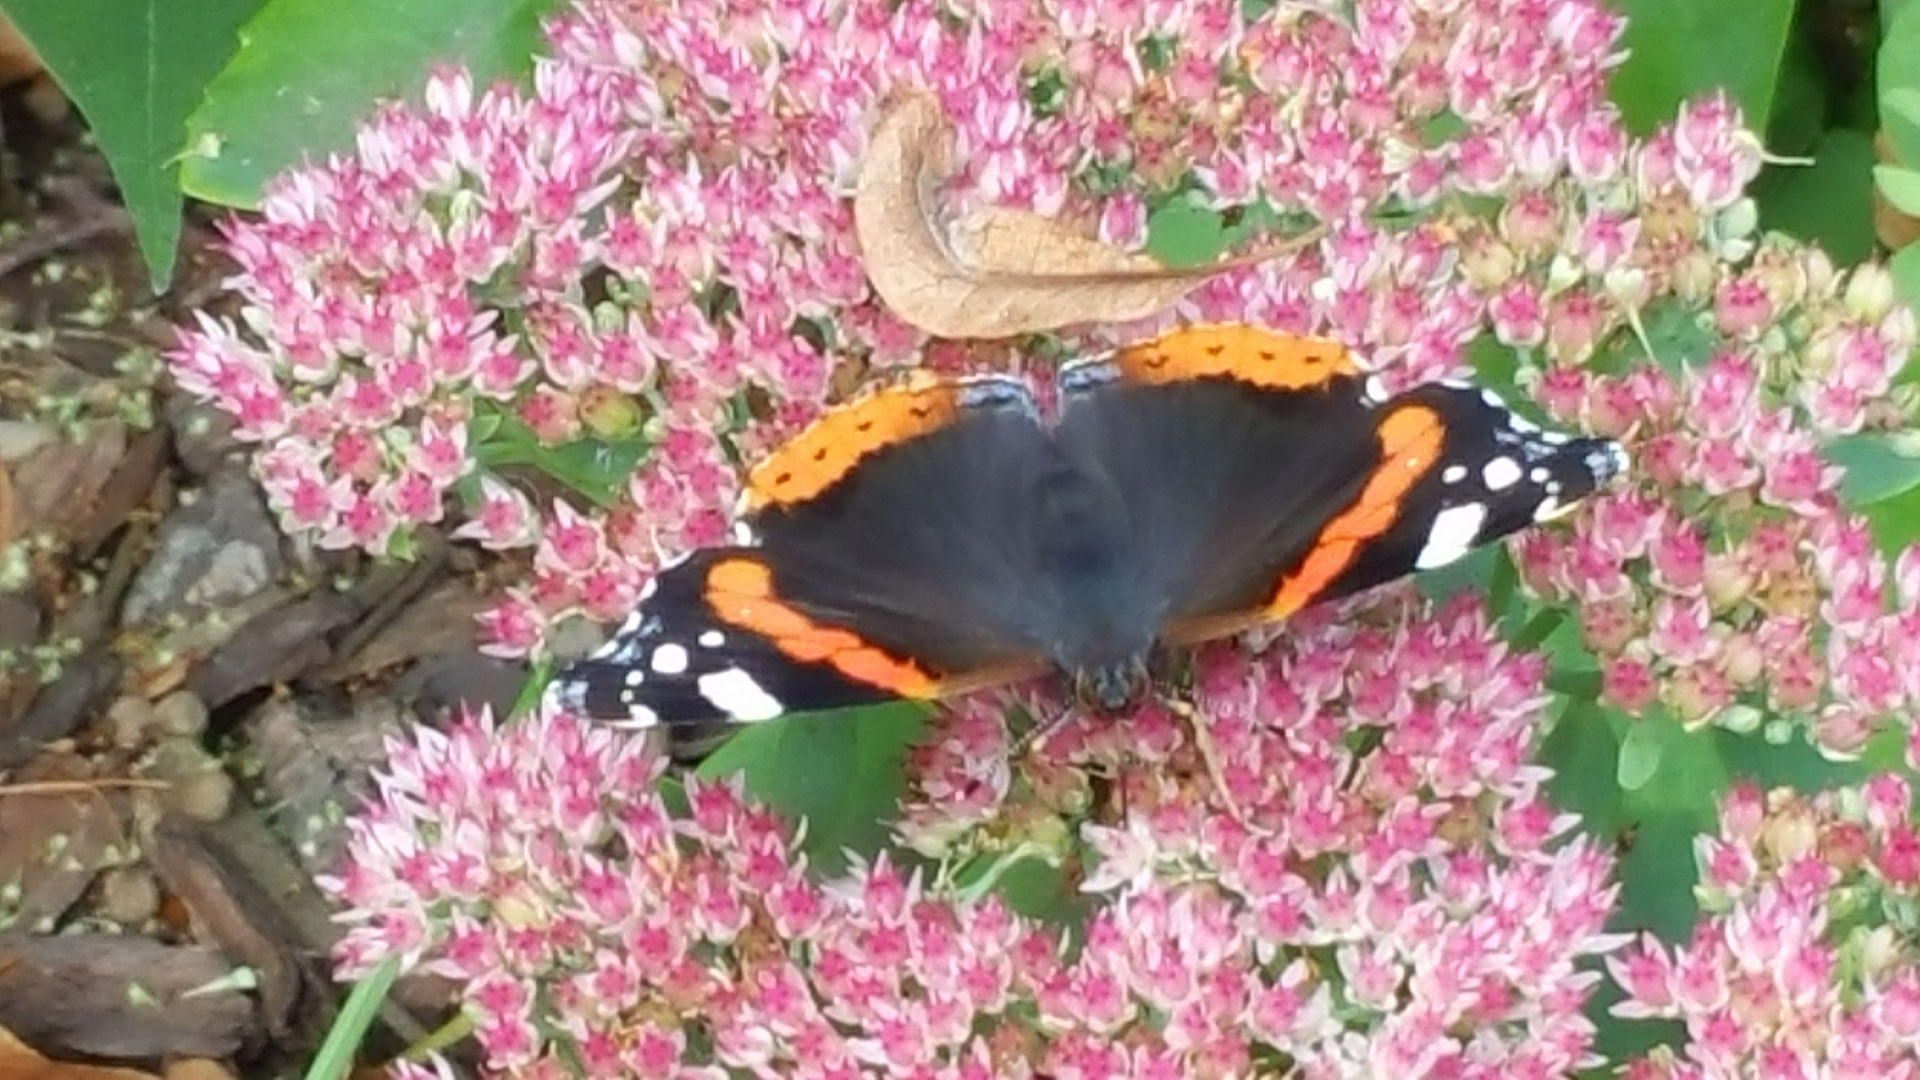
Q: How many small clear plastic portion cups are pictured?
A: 0